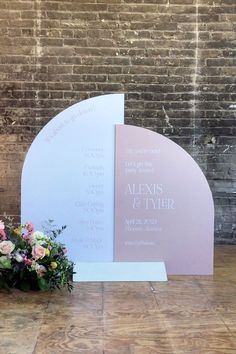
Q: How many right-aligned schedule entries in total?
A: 6